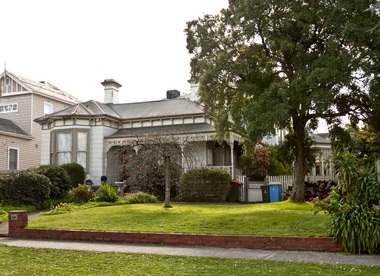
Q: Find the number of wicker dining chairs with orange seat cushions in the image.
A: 0